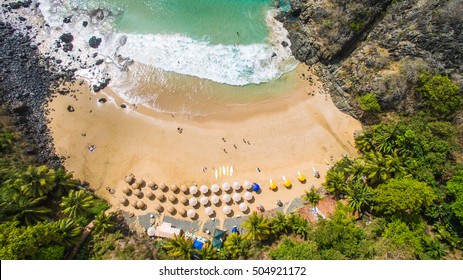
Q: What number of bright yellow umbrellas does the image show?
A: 3